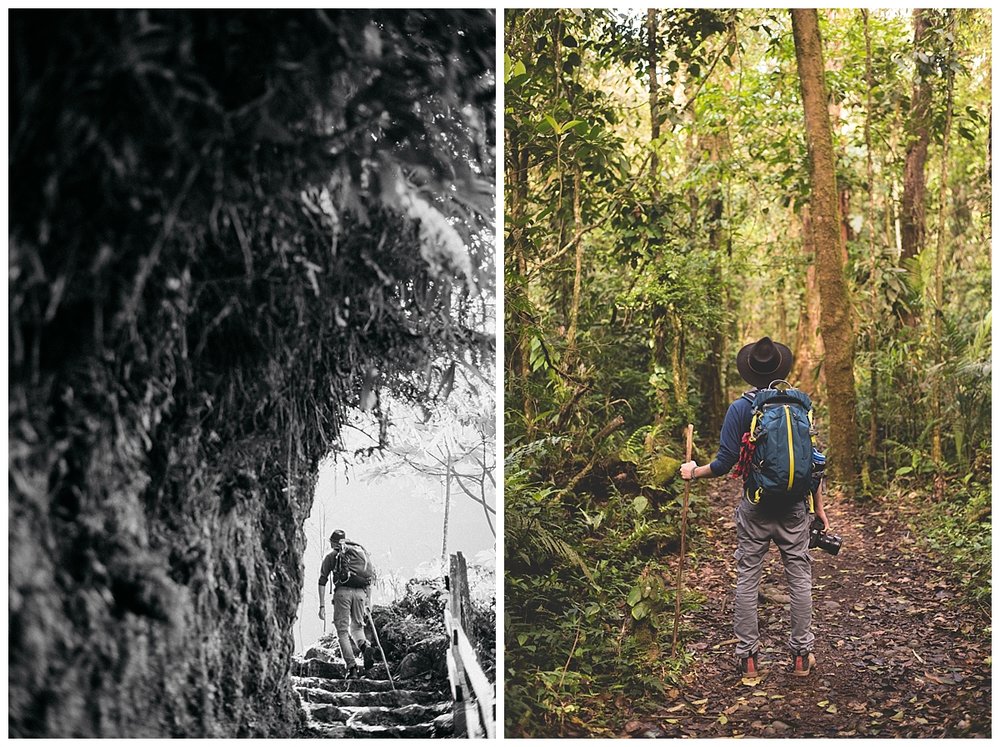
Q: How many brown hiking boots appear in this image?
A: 2